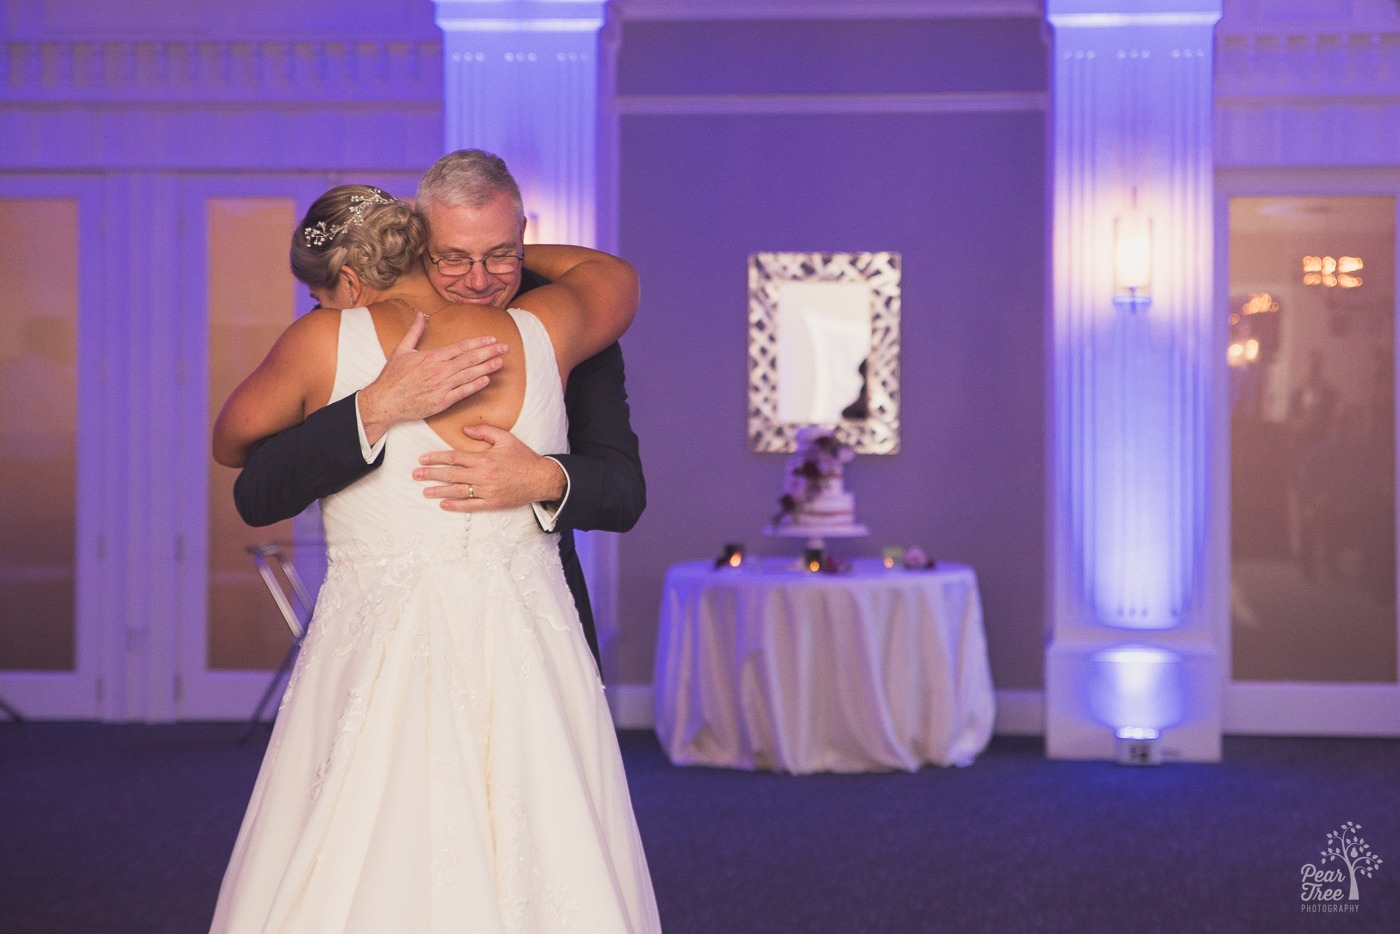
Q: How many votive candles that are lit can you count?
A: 3